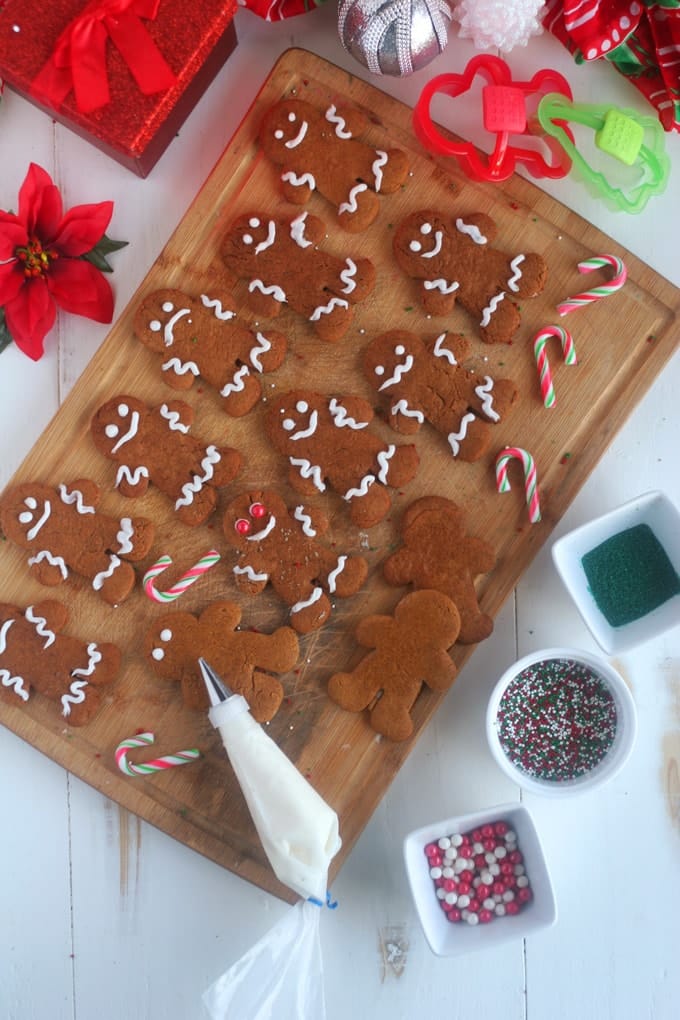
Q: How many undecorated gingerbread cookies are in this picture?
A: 2